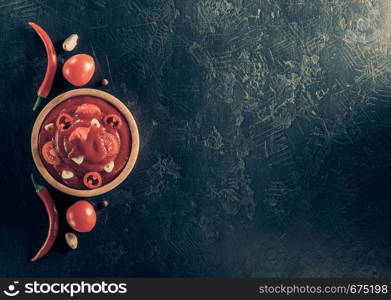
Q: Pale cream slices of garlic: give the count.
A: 5